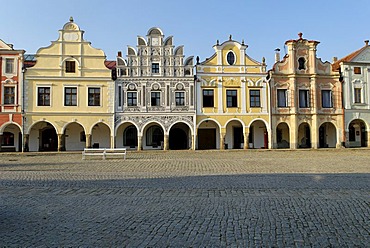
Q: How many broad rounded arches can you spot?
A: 14